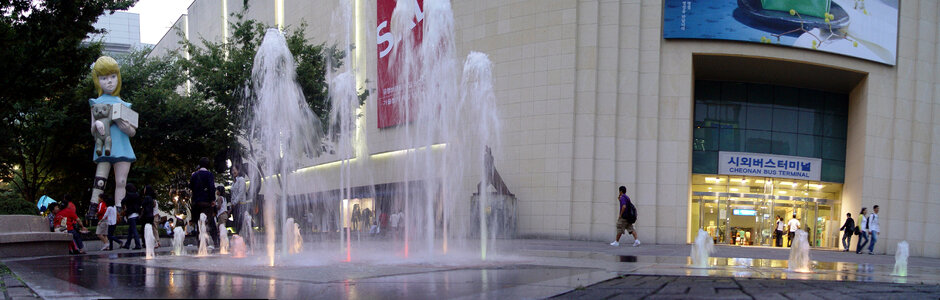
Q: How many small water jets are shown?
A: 11